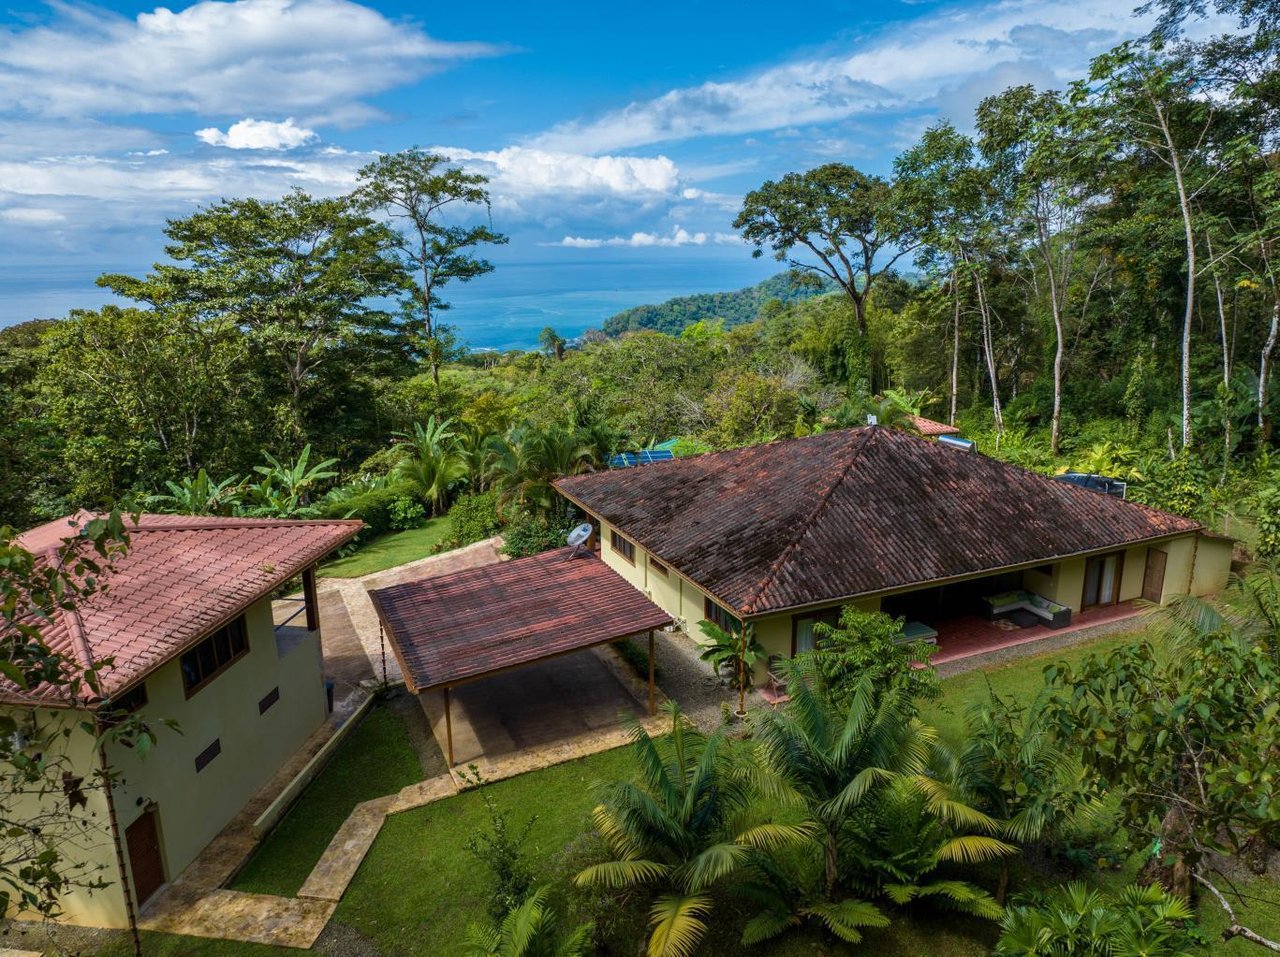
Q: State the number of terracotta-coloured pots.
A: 0